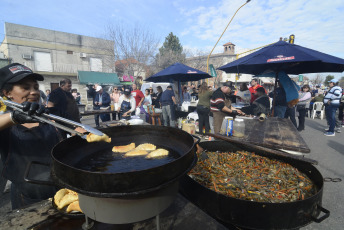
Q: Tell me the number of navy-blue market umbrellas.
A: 2